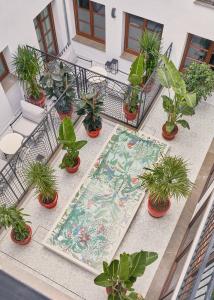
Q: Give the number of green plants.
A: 12